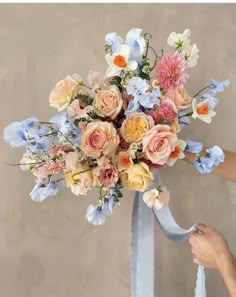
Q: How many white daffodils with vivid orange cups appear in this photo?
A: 4